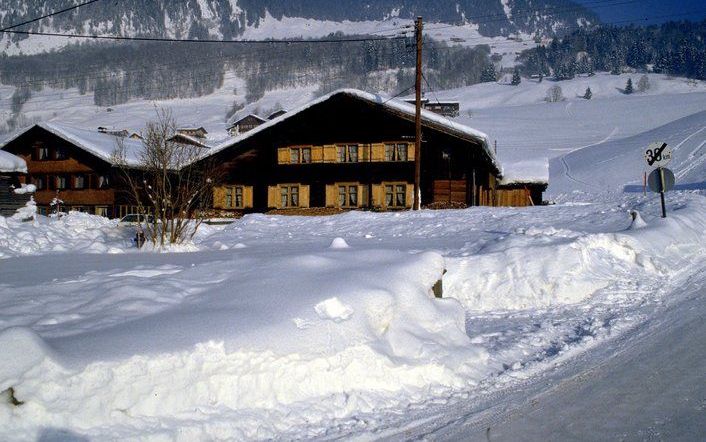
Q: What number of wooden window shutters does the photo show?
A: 14